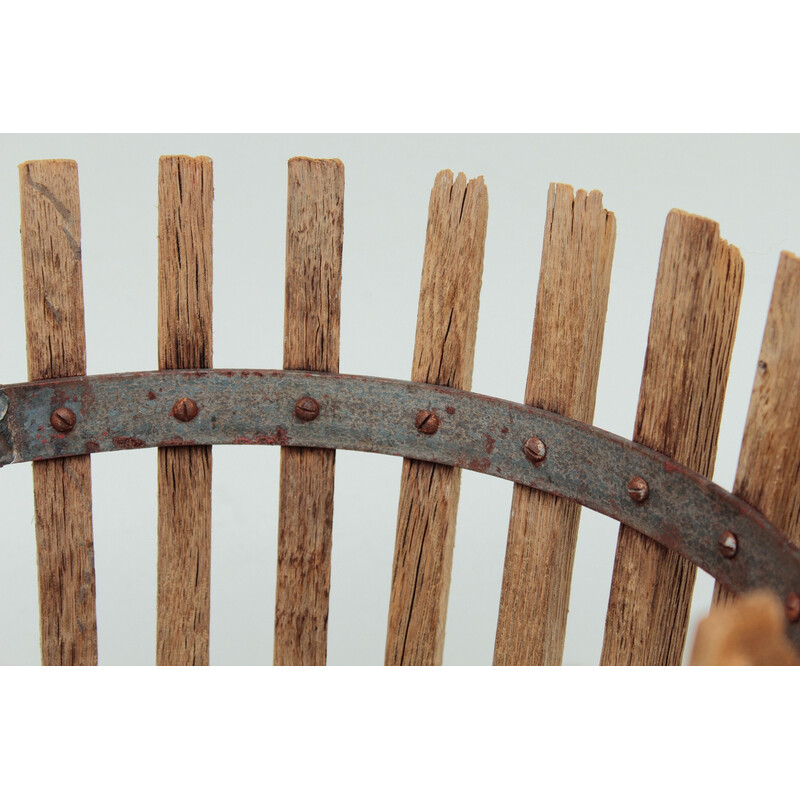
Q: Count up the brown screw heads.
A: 8